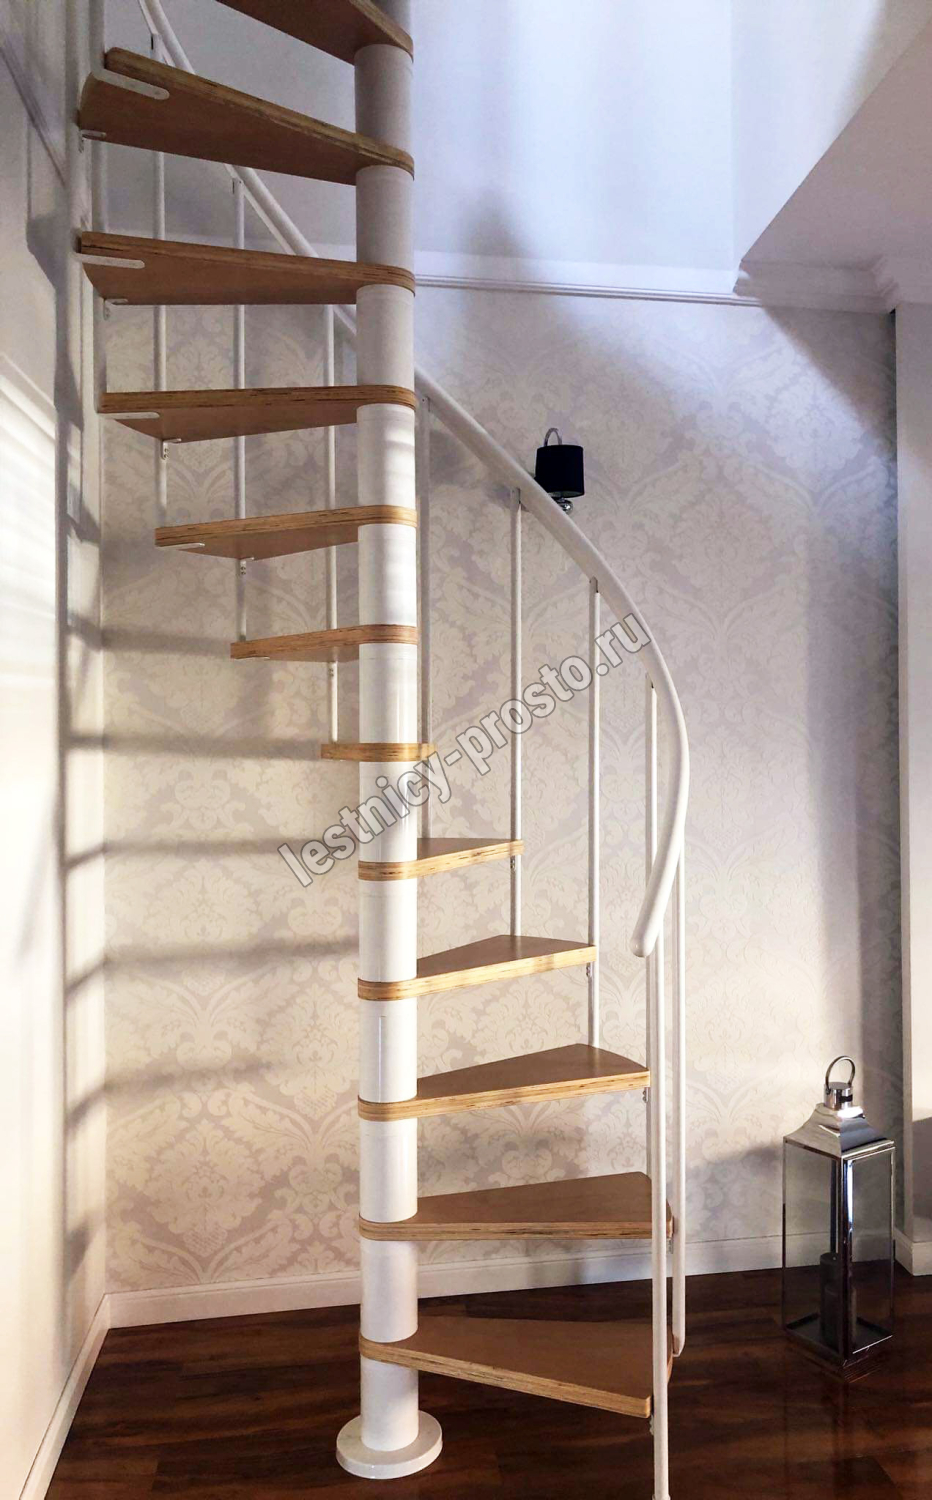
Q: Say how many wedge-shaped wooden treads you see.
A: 12